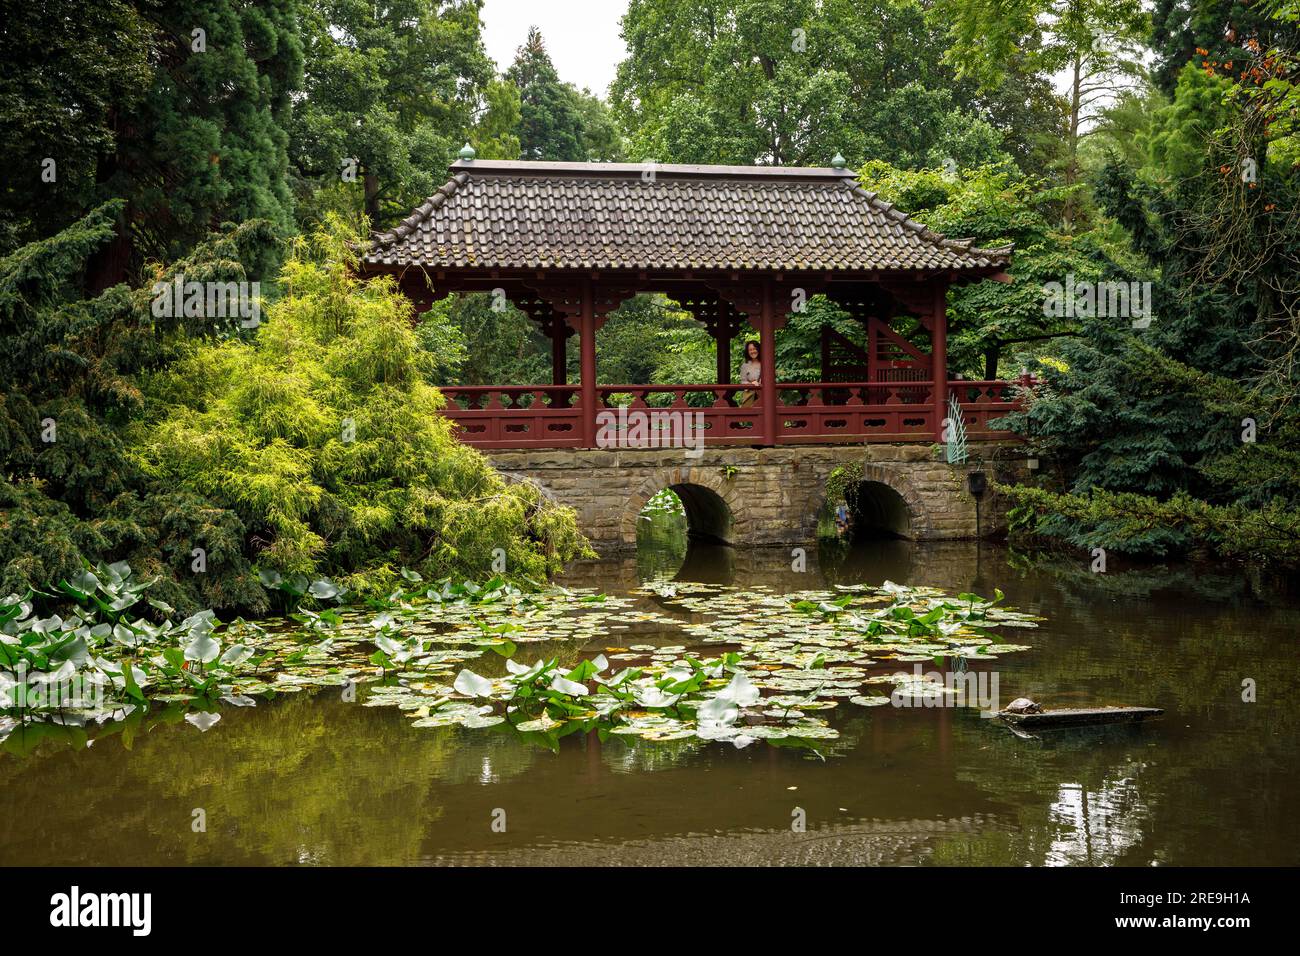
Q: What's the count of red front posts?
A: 3